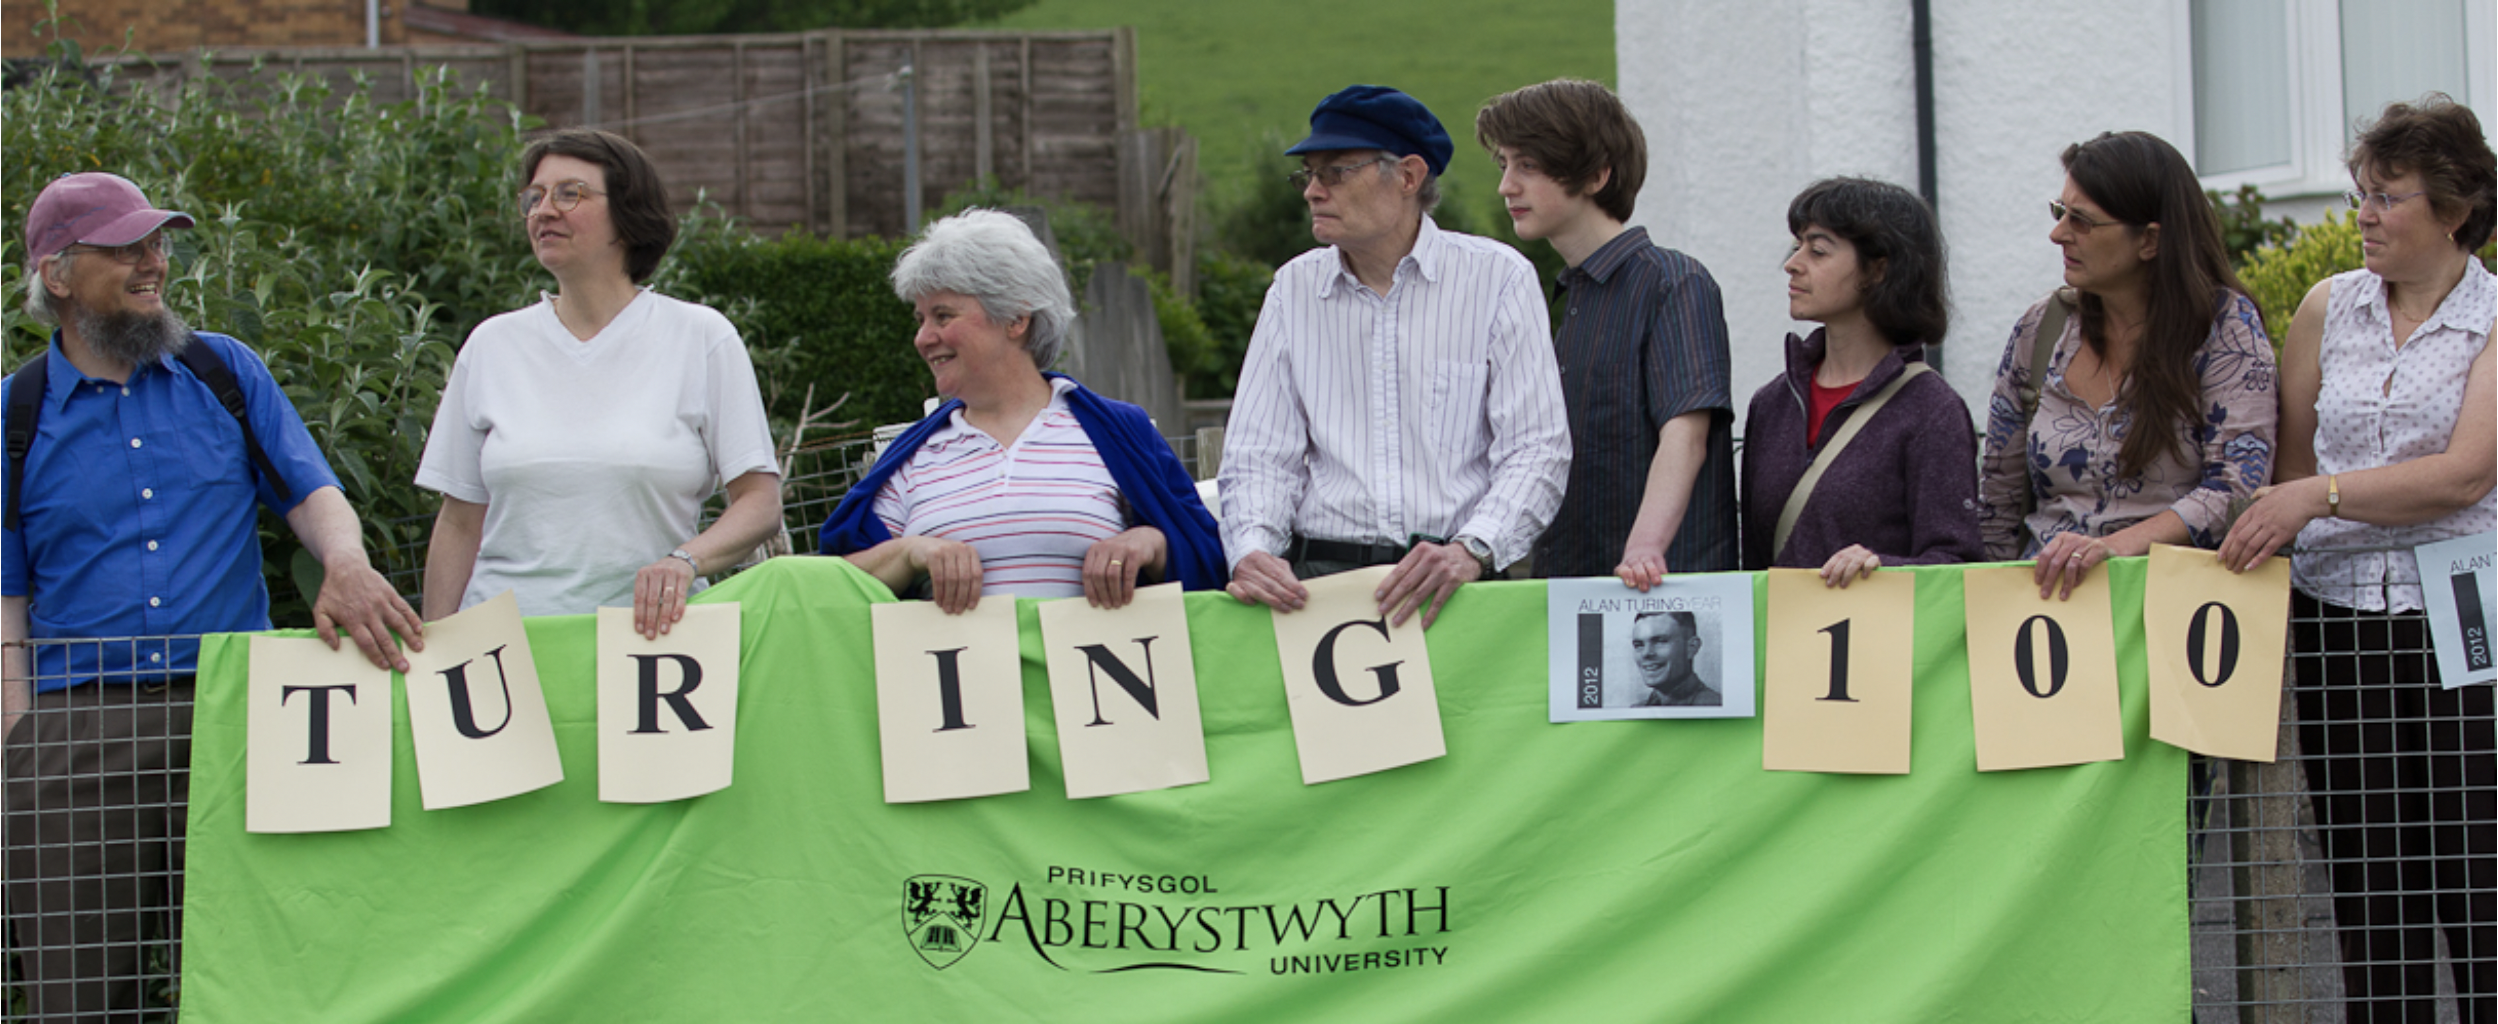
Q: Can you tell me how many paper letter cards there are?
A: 6